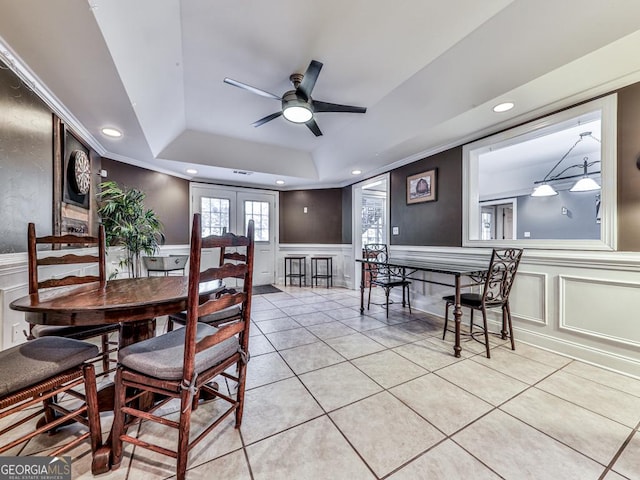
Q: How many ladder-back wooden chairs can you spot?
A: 4